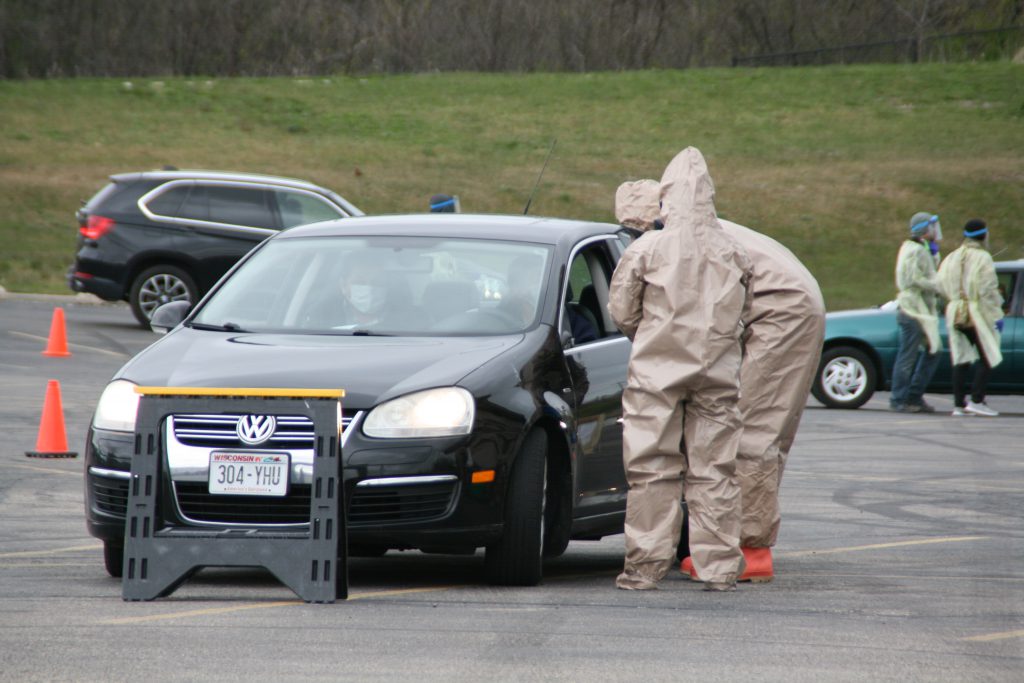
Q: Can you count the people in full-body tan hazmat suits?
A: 2